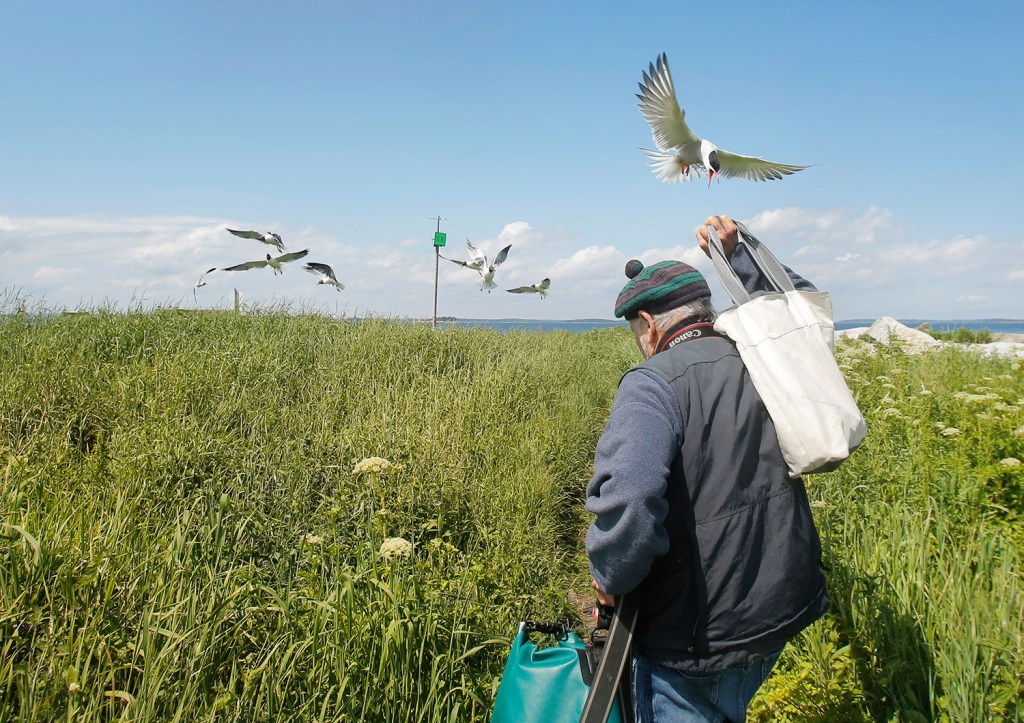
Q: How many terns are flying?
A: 8